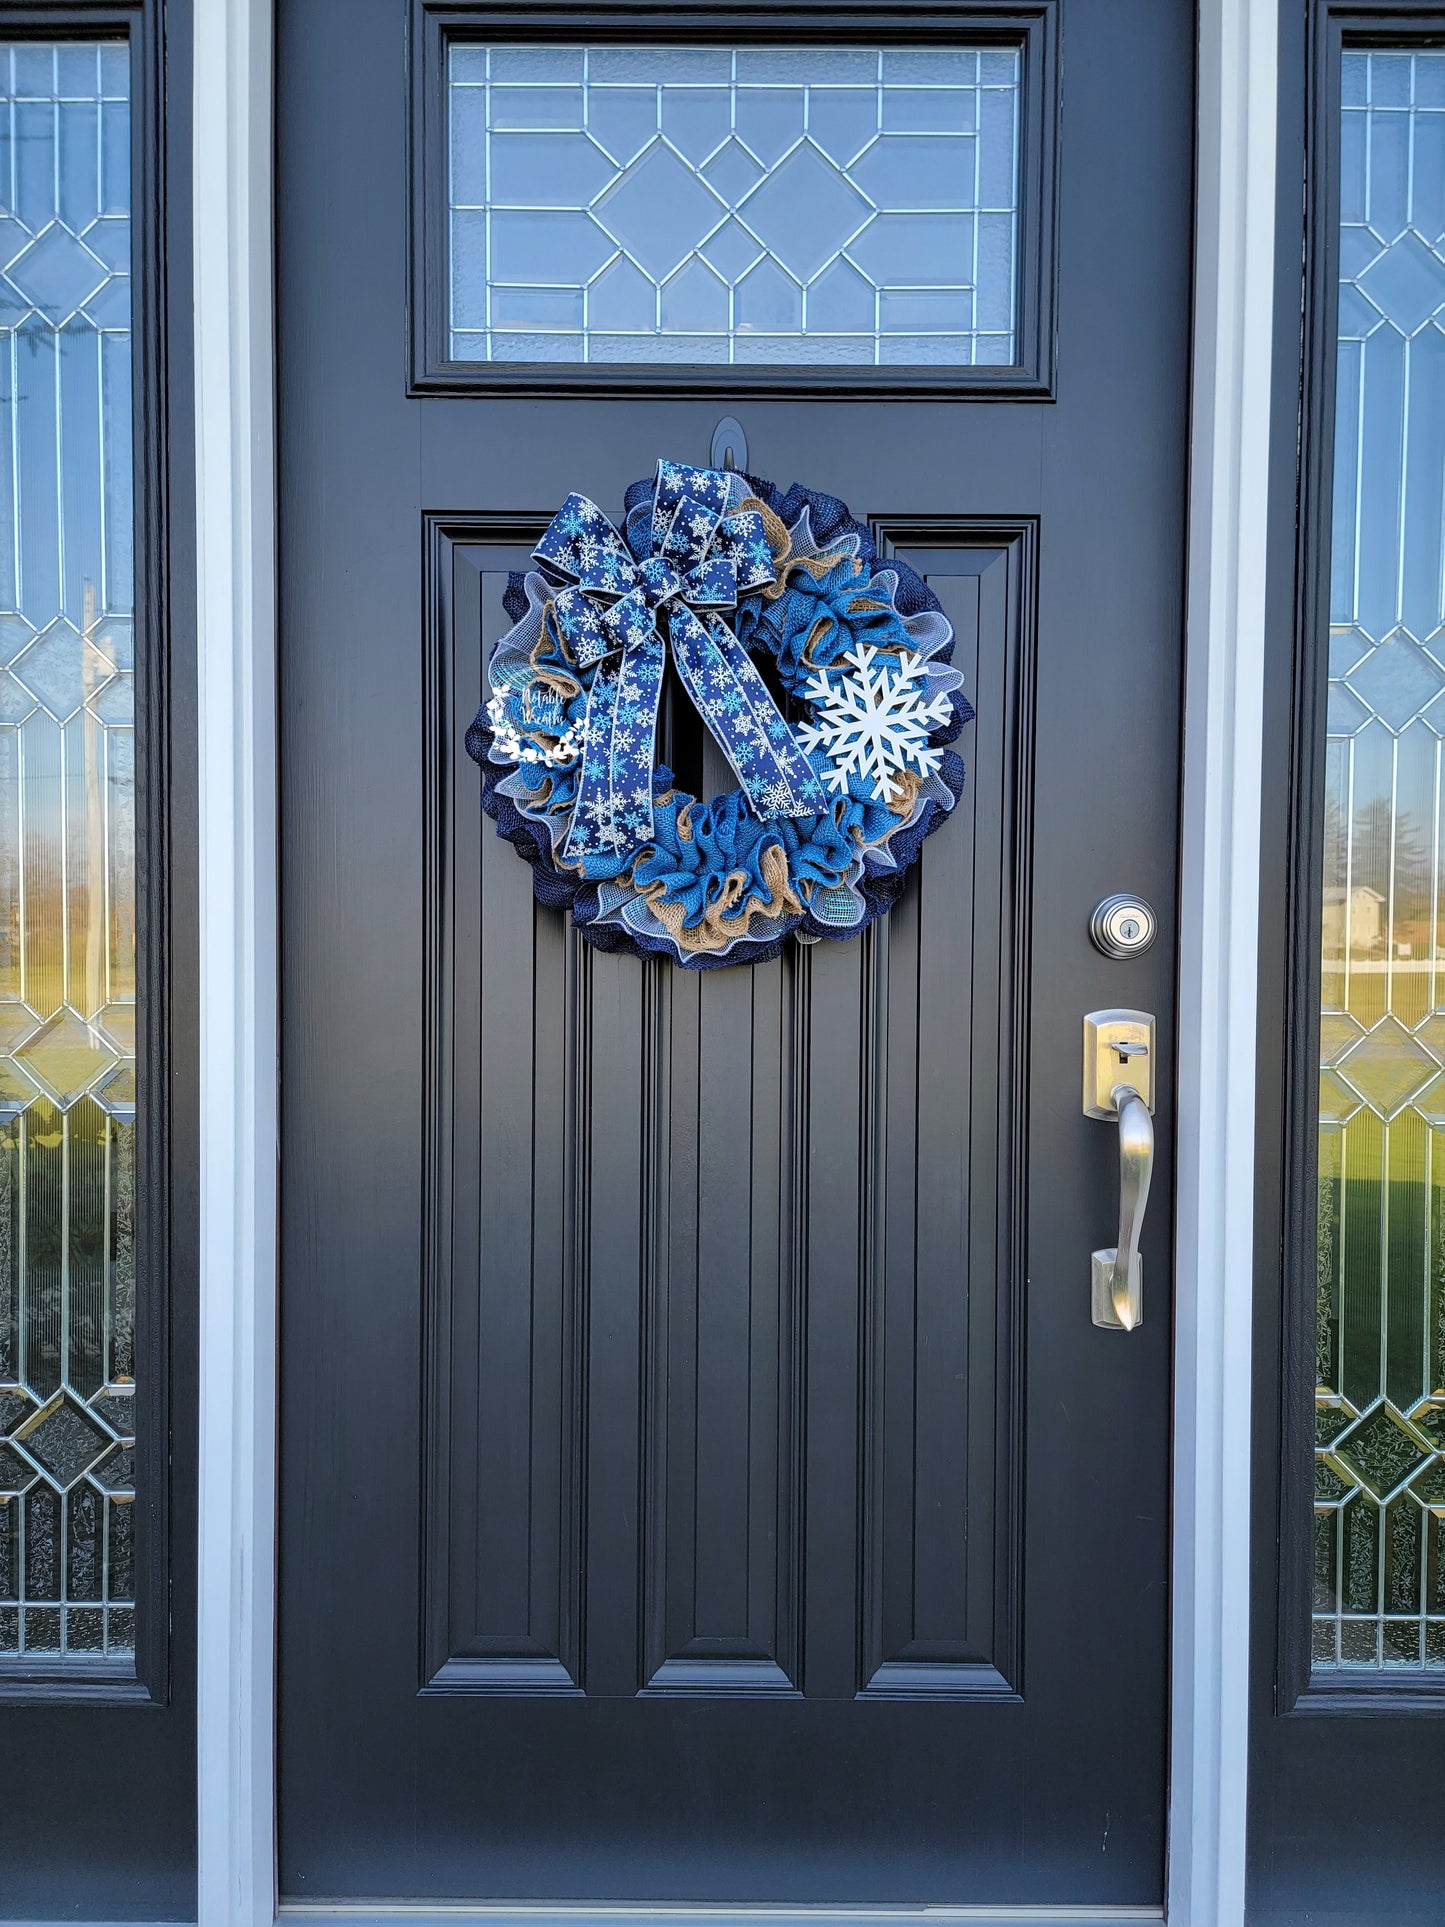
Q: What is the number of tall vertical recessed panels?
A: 3